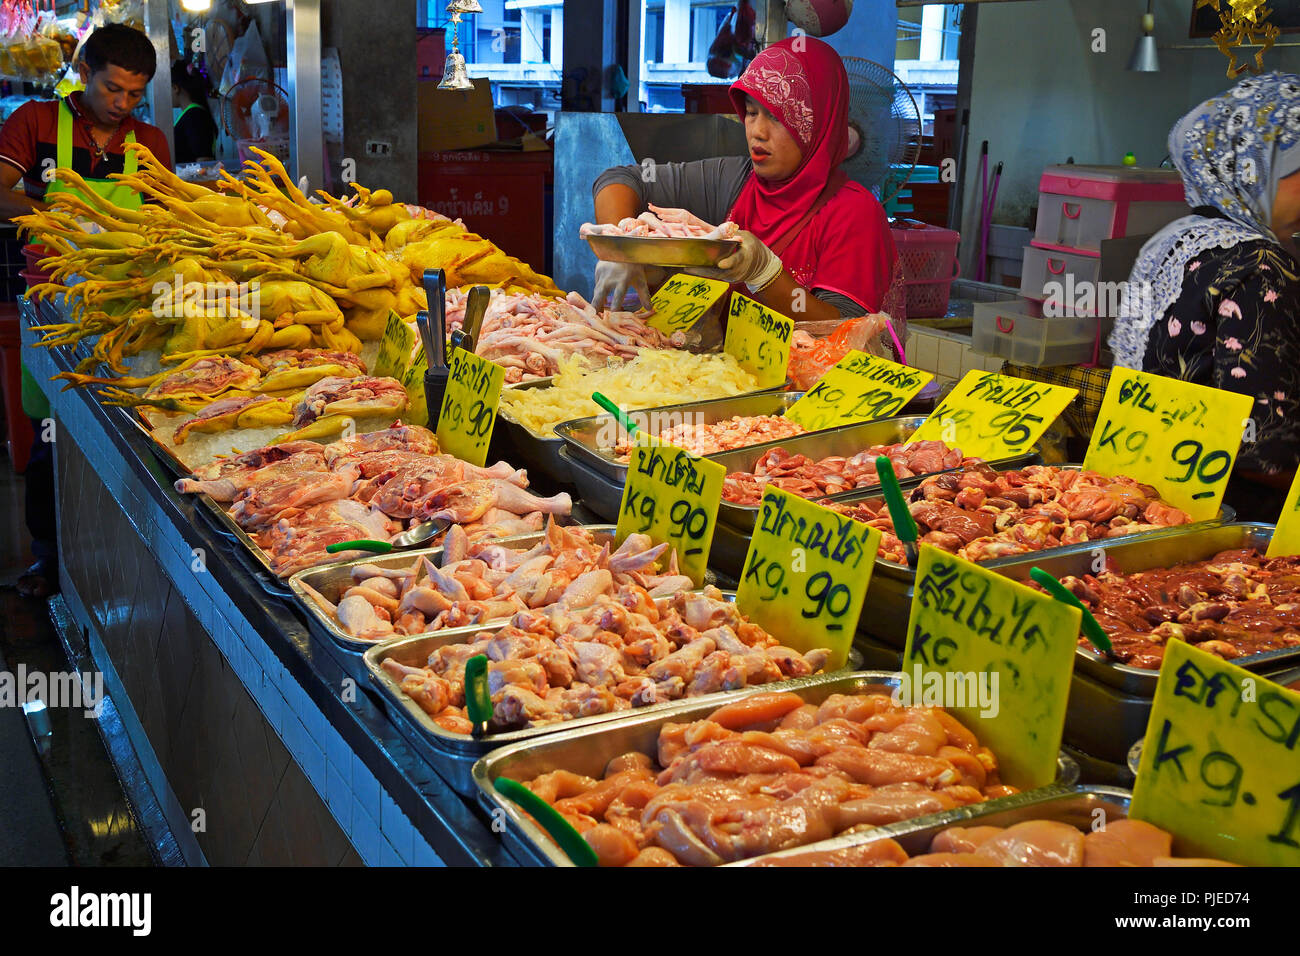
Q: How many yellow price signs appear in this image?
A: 13